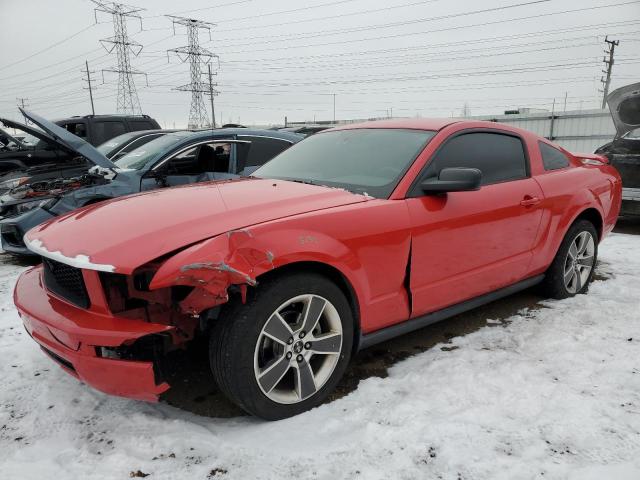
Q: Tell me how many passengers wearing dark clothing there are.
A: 0